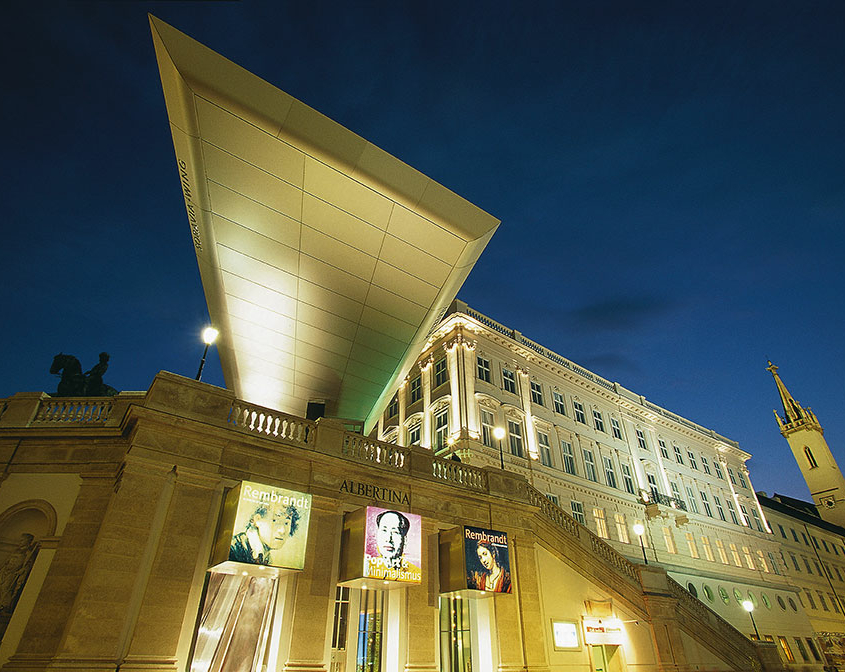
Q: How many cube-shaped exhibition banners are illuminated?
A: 3